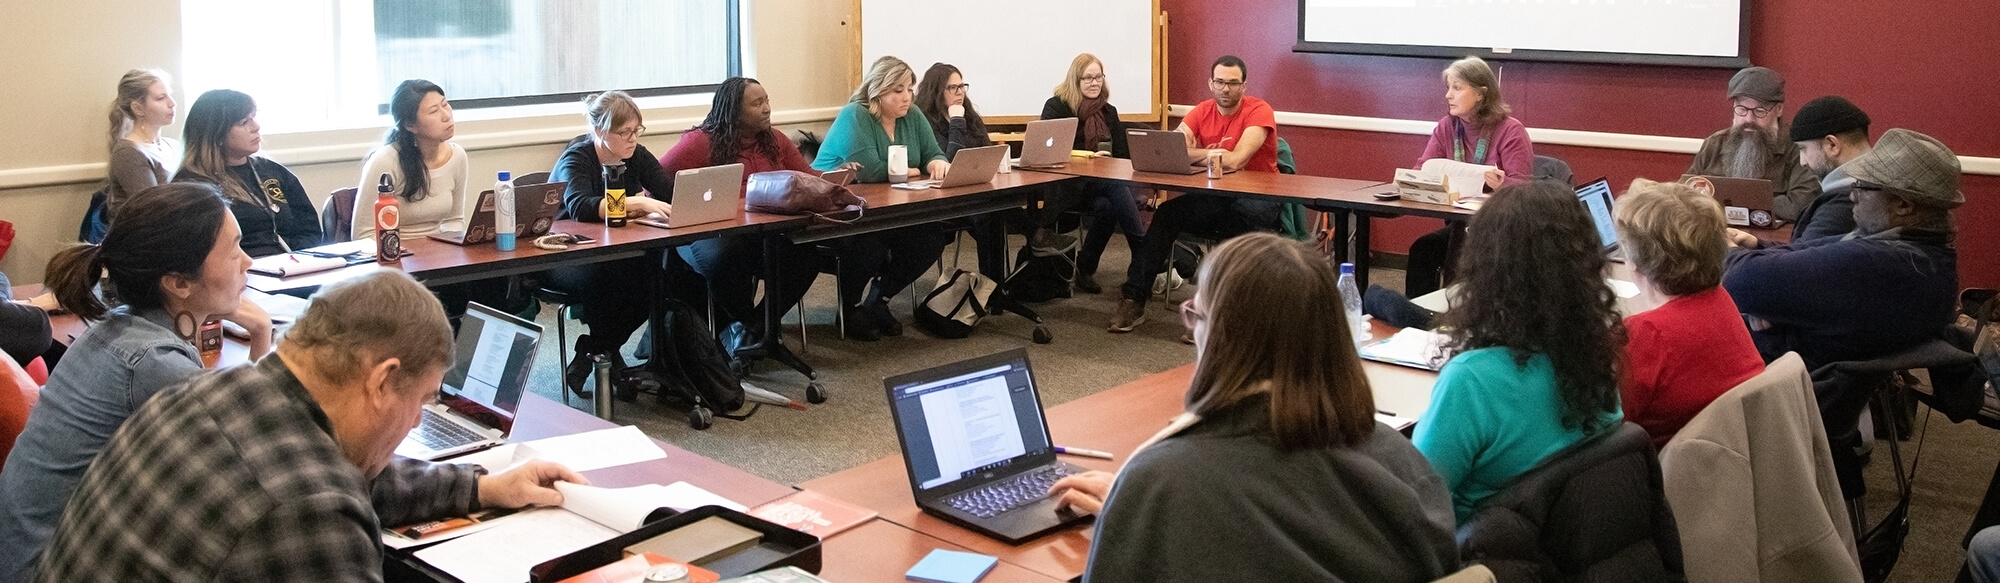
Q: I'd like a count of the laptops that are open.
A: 9